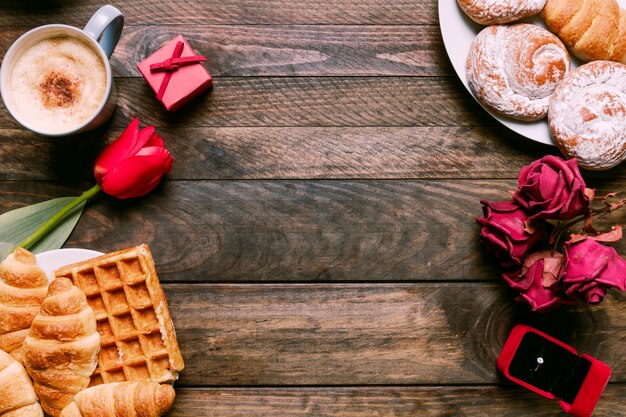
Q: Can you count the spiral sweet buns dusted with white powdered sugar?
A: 3